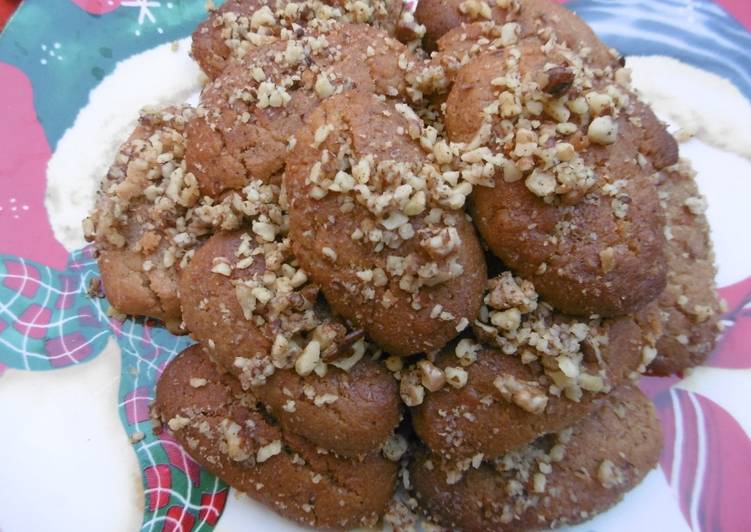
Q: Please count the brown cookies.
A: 12